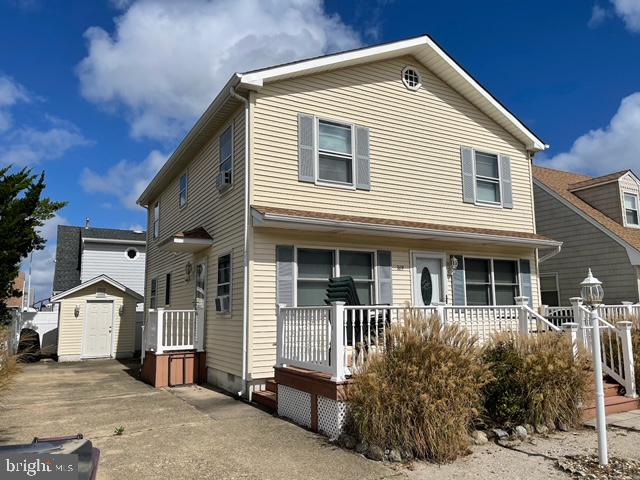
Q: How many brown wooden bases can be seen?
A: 2